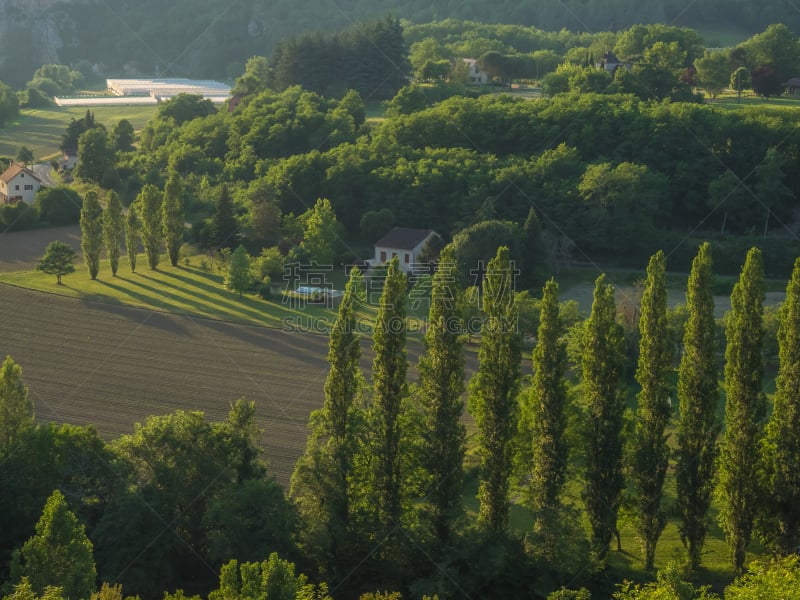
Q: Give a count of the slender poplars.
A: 15